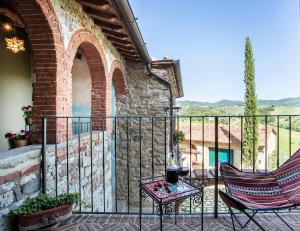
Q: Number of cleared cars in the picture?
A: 0